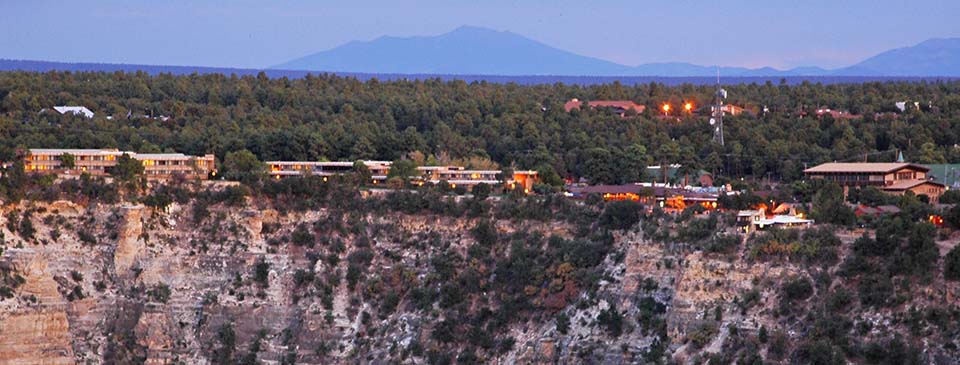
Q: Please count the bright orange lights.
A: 2